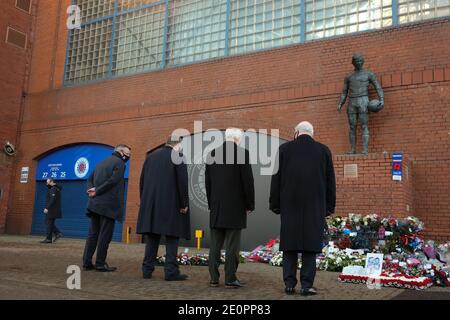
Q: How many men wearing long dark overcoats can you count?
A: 4